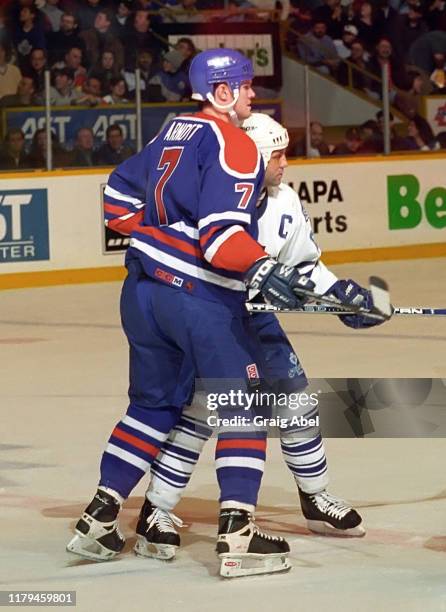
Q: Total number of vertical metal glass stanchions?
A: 4